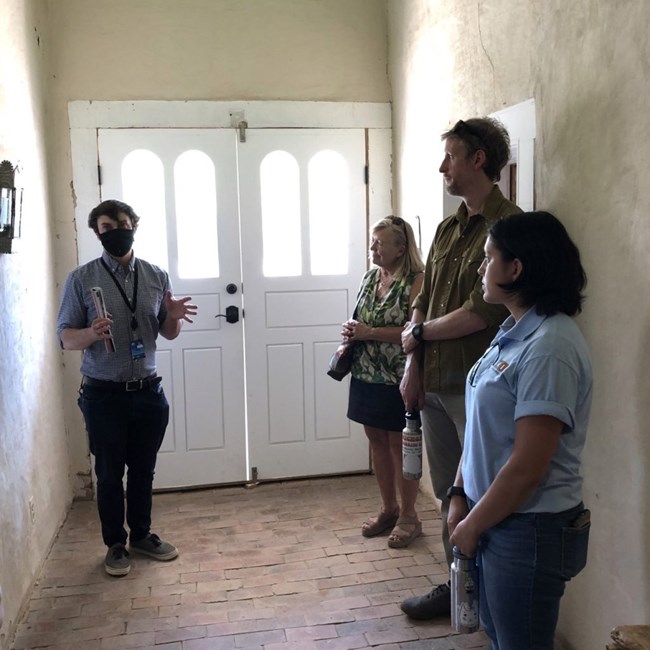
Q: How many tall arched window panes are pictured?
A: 4